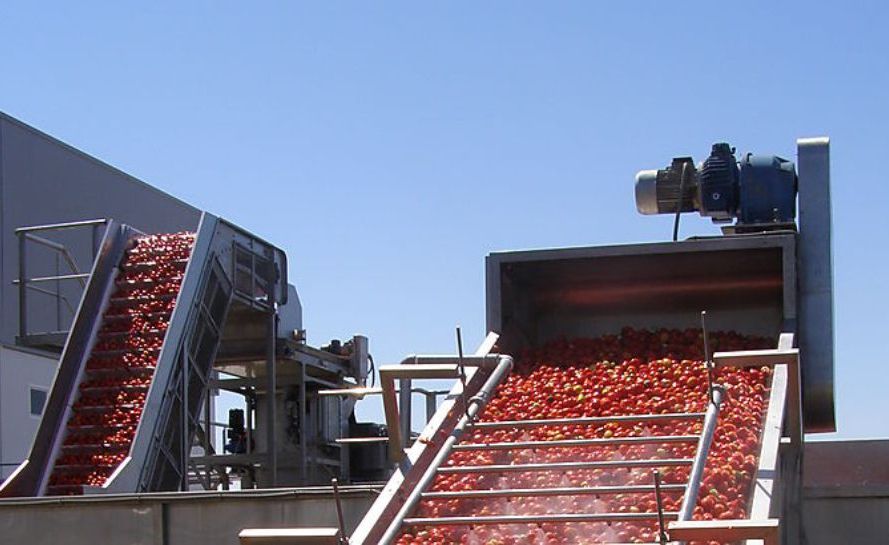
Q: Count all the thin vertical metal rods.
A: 4